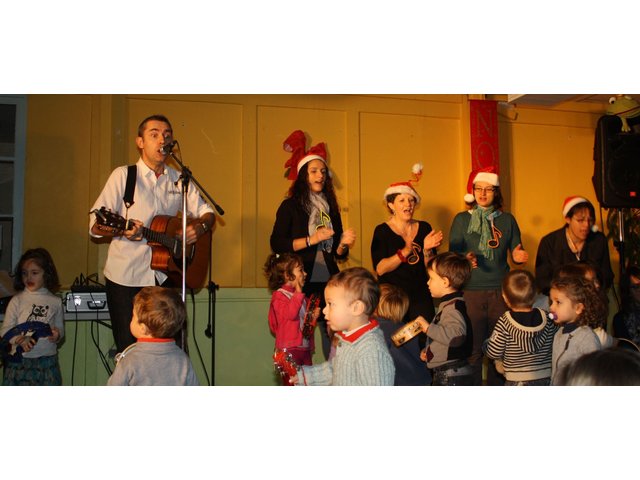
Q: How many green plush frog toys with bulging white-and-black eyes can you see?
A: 1